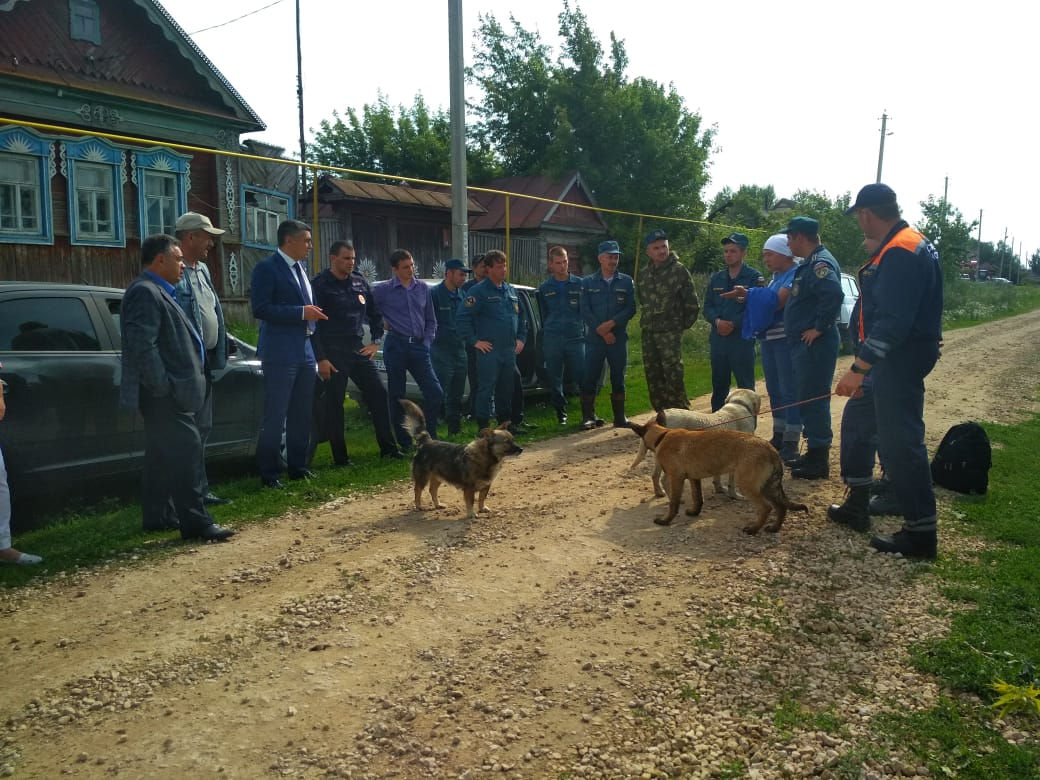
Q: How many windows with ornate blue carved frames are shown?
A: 3